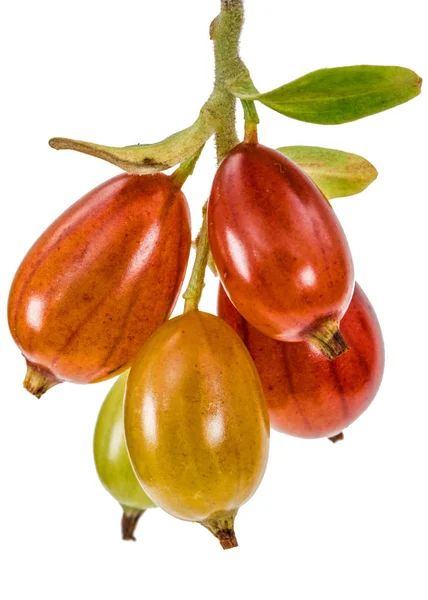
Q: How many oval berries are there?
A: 5